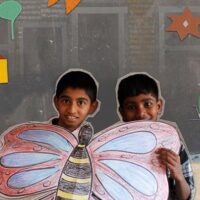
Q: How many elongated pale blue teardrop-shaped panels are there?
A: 6